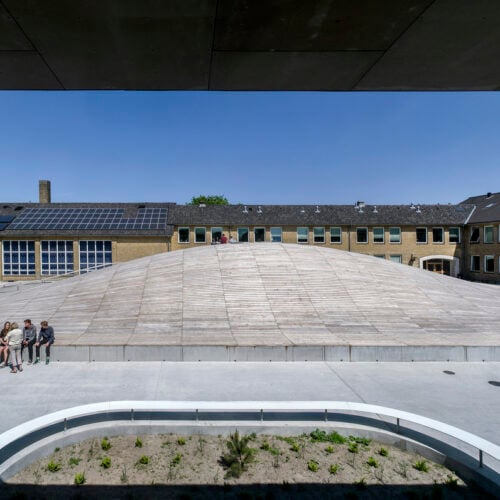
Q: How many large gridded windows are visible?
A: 3